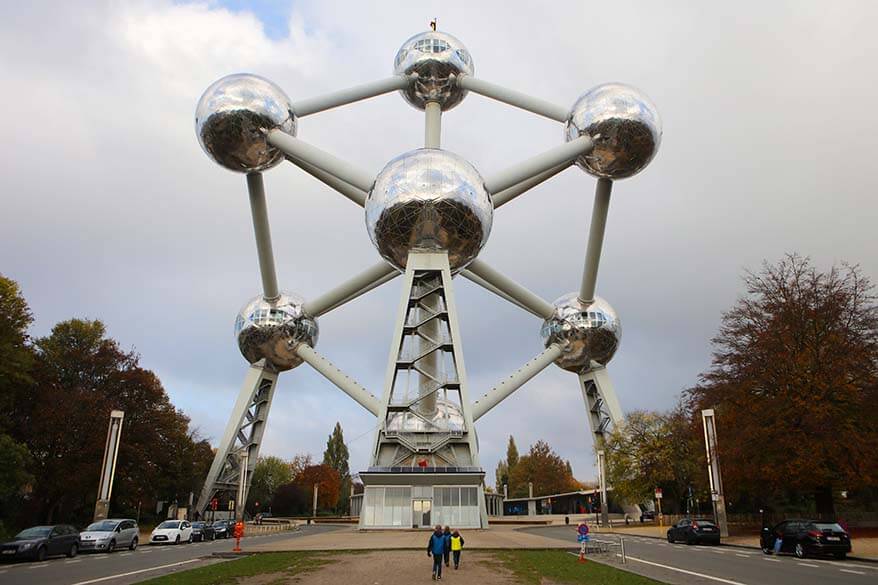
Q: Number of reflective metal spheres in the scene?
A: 7